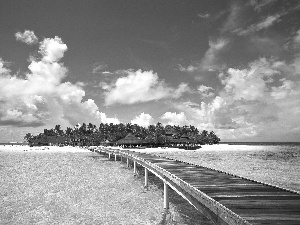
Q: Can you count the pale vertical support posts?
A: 7